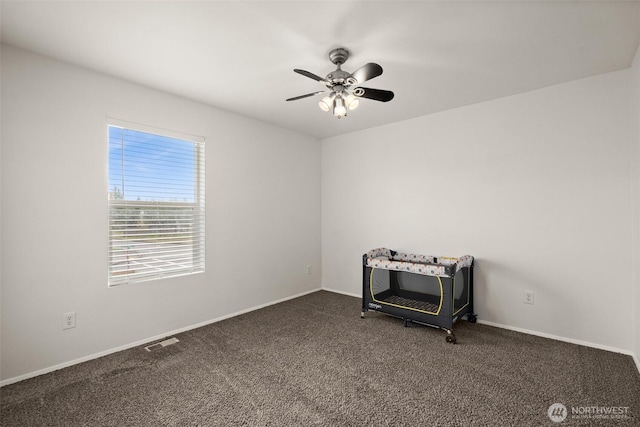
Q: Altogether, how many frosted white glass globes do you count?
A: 3